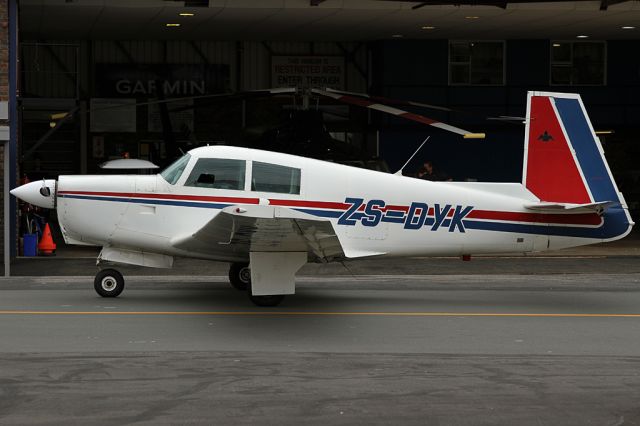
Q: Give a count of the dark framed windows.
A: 2